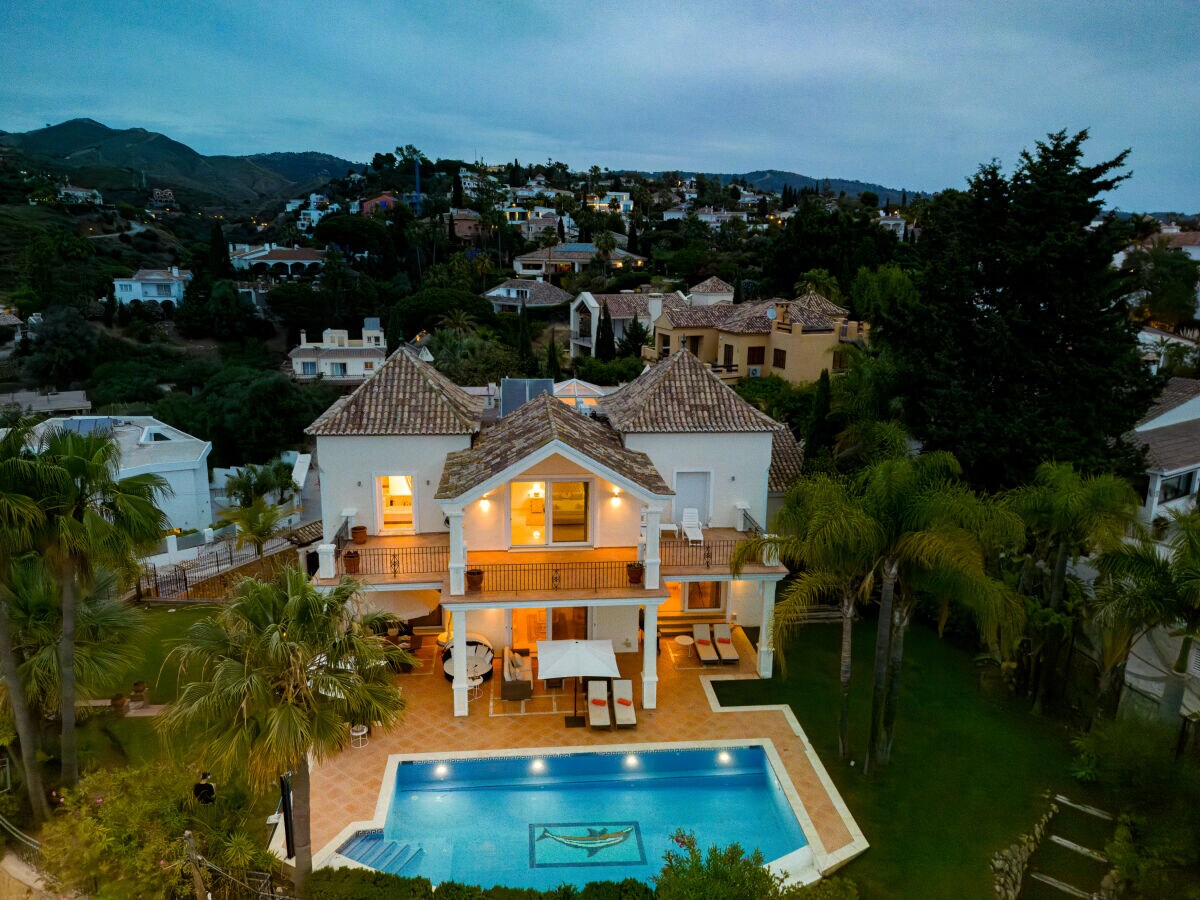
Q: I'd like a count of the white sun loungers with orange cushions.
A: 4